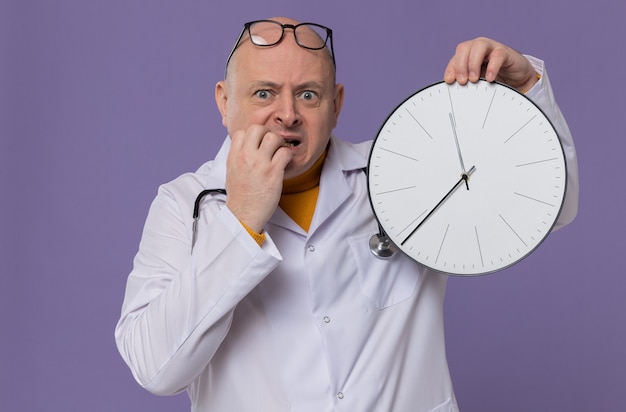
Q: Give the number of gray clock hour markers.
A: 12